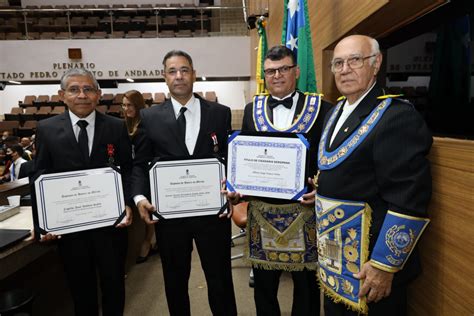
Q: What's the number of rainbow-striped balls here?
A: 0